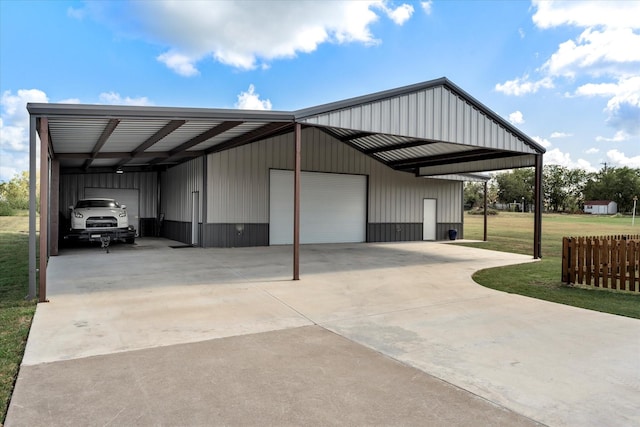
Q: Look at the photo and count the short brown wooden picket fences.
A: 1